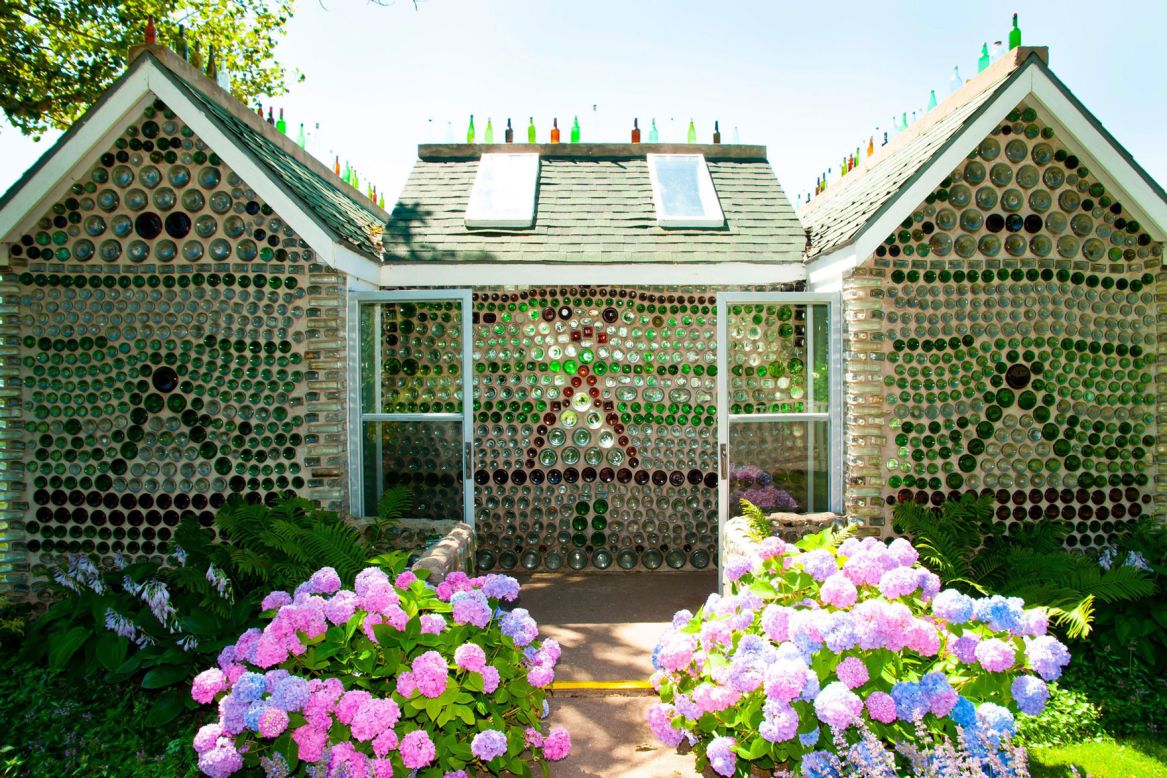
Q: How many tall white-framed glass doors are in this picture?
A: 2